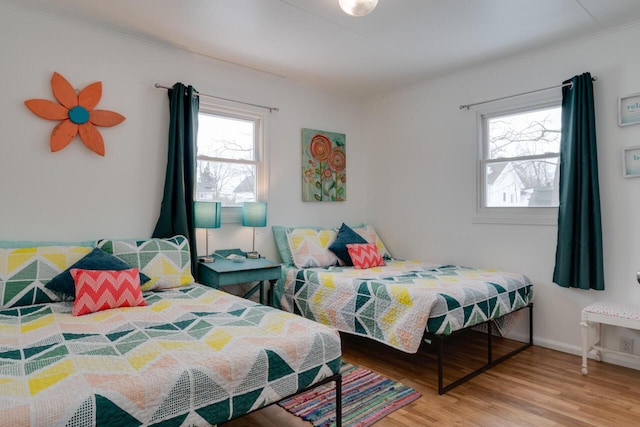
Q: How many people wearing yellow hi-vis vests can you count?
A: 0